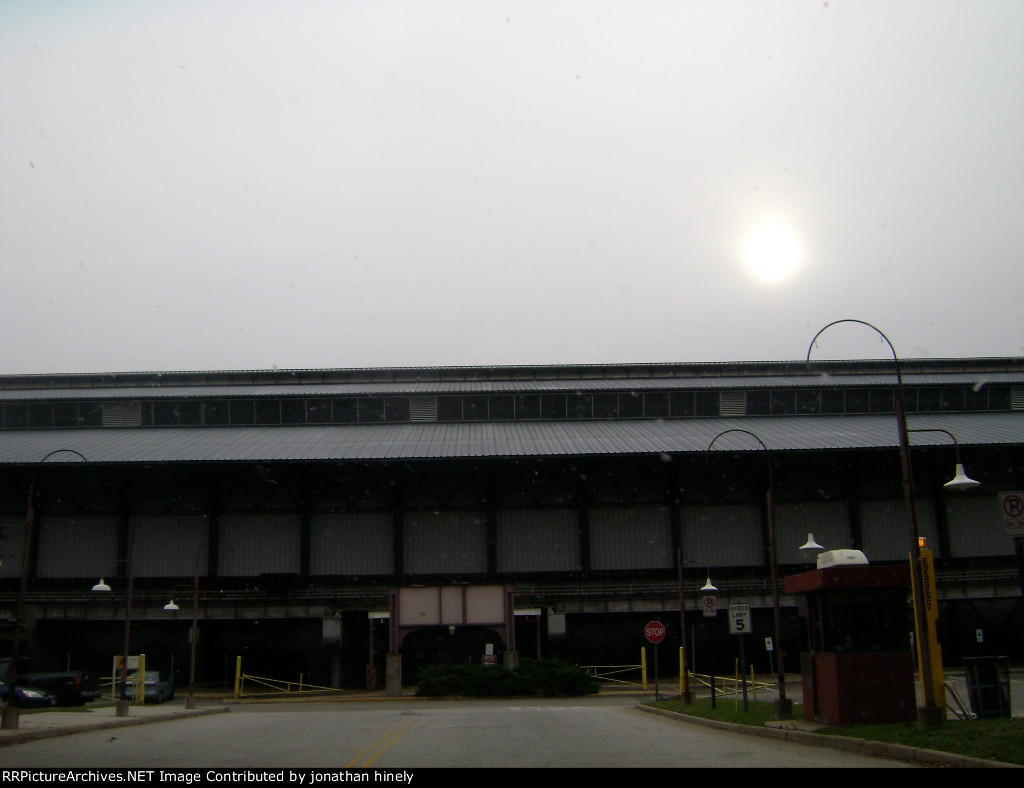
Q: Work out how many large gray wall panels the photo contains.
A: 12